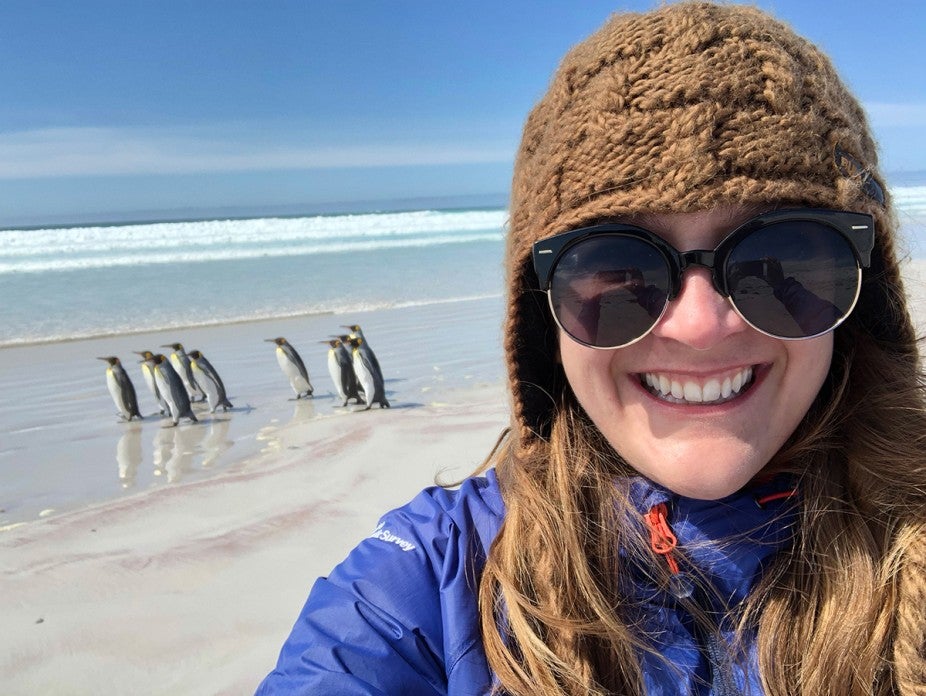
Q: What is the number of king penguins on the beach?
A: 10